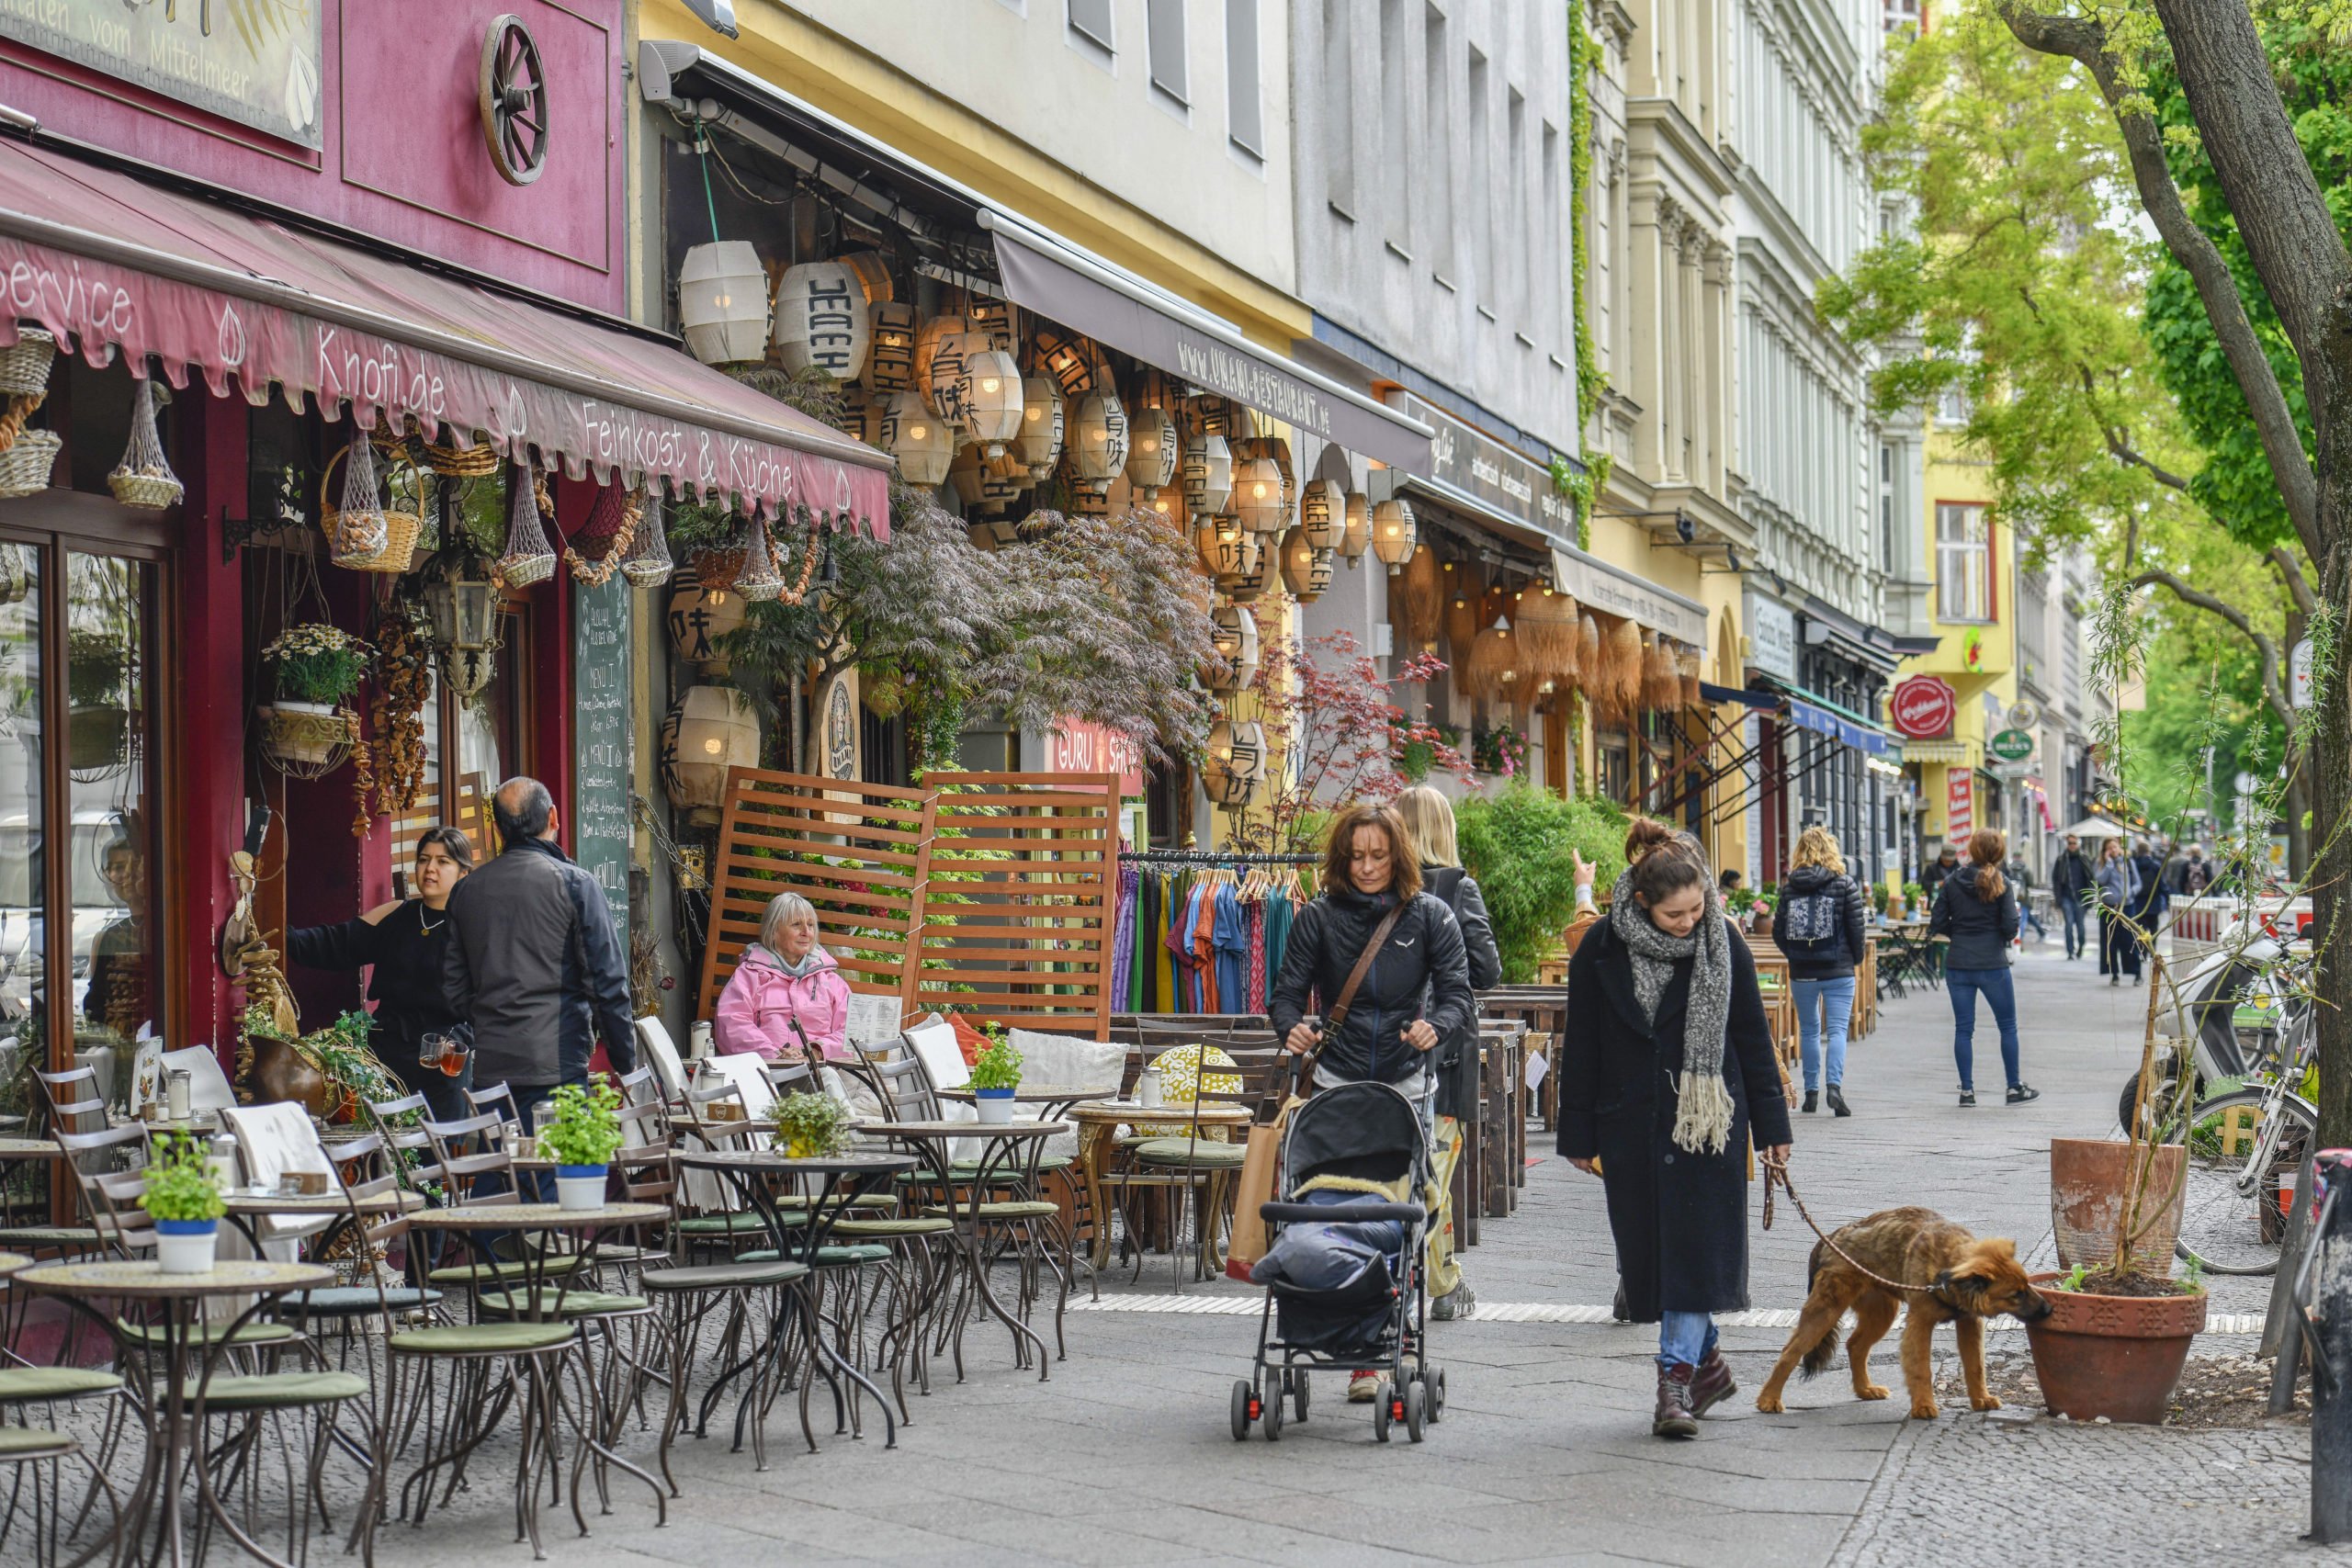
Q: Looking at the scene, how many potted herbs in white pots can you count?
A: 3